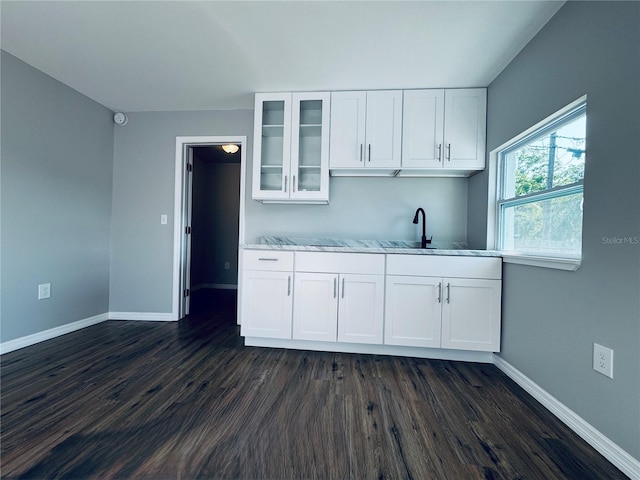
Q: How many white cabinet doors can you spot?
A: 11